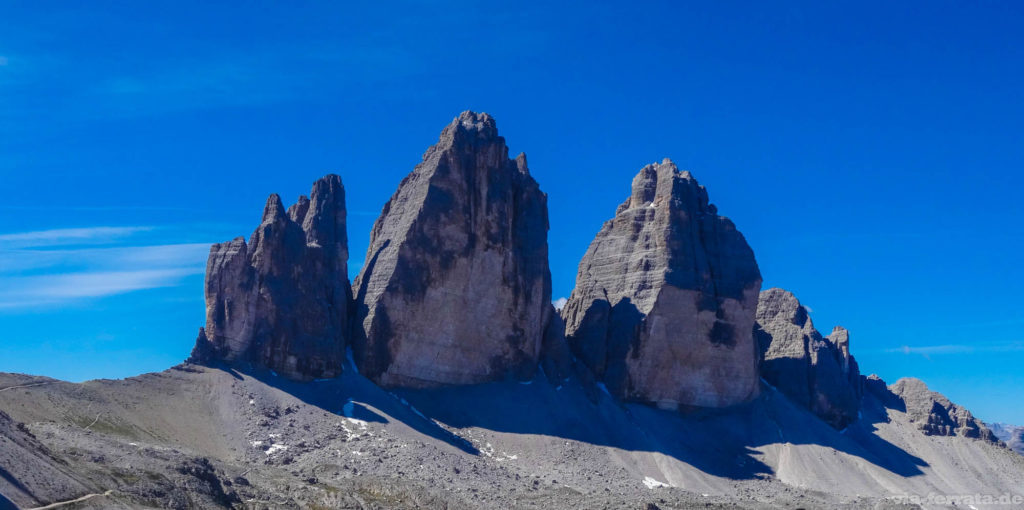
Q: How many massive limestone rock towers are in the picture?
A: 3